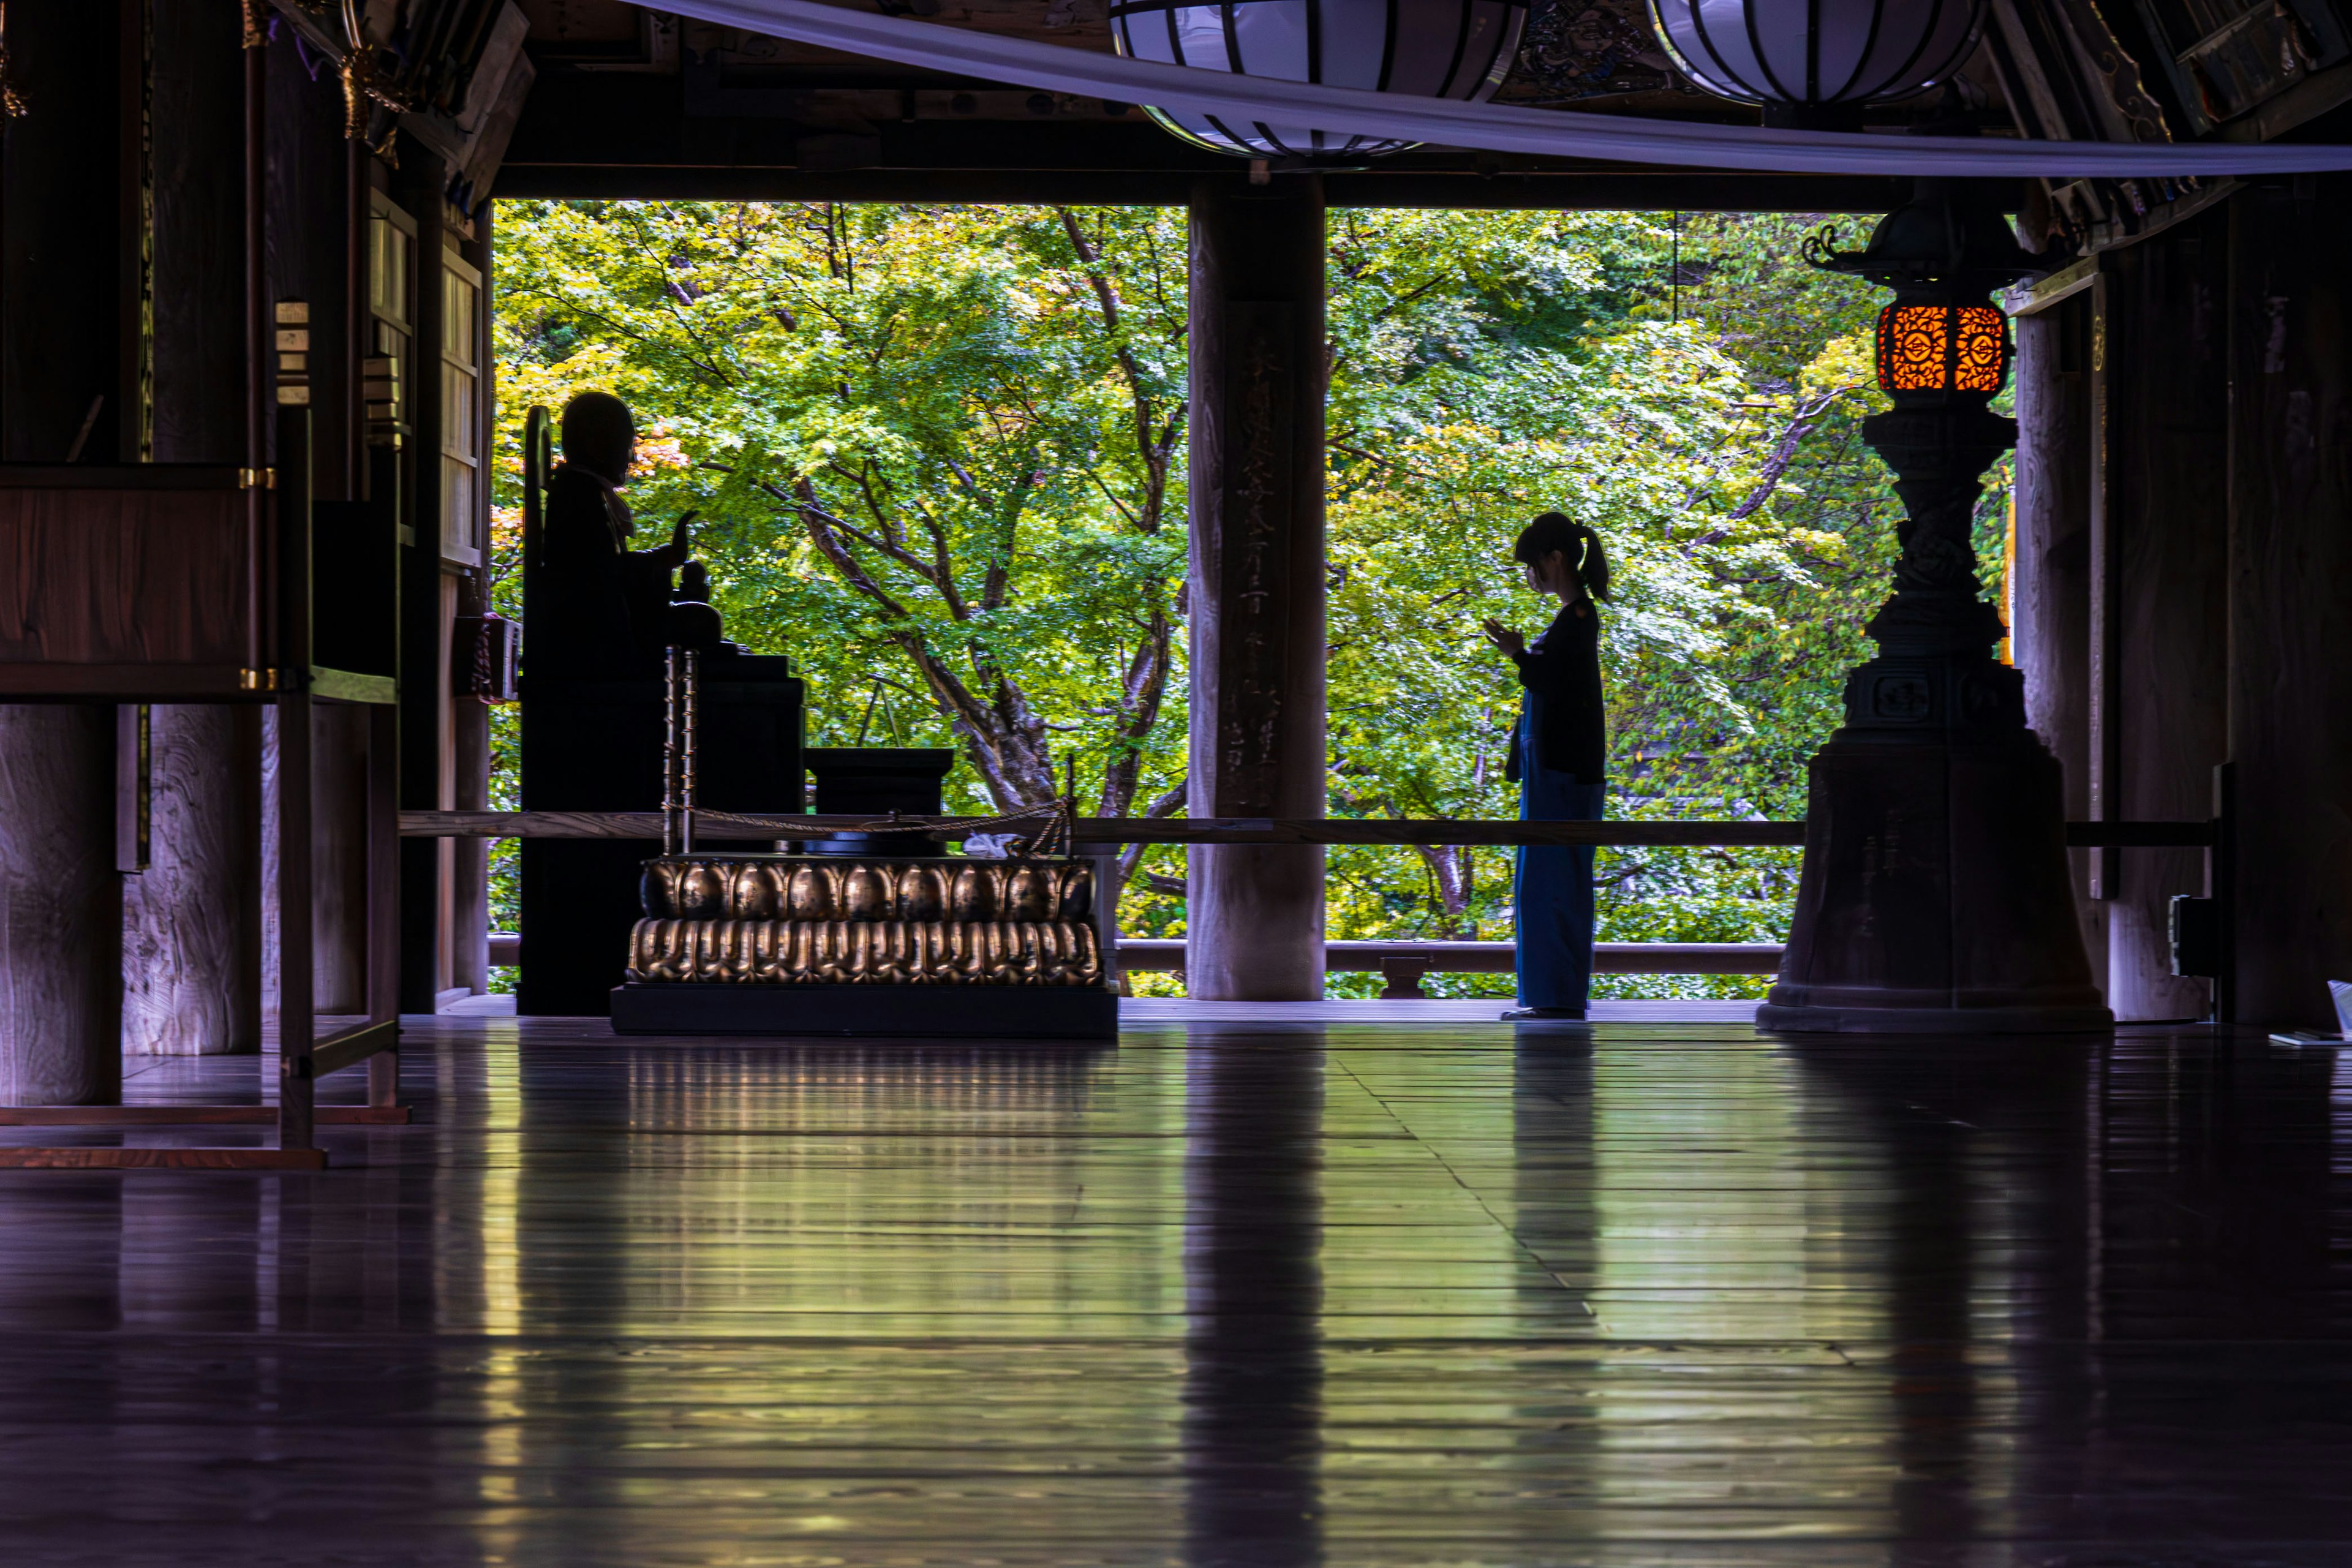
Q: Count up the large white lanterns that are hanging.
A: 2